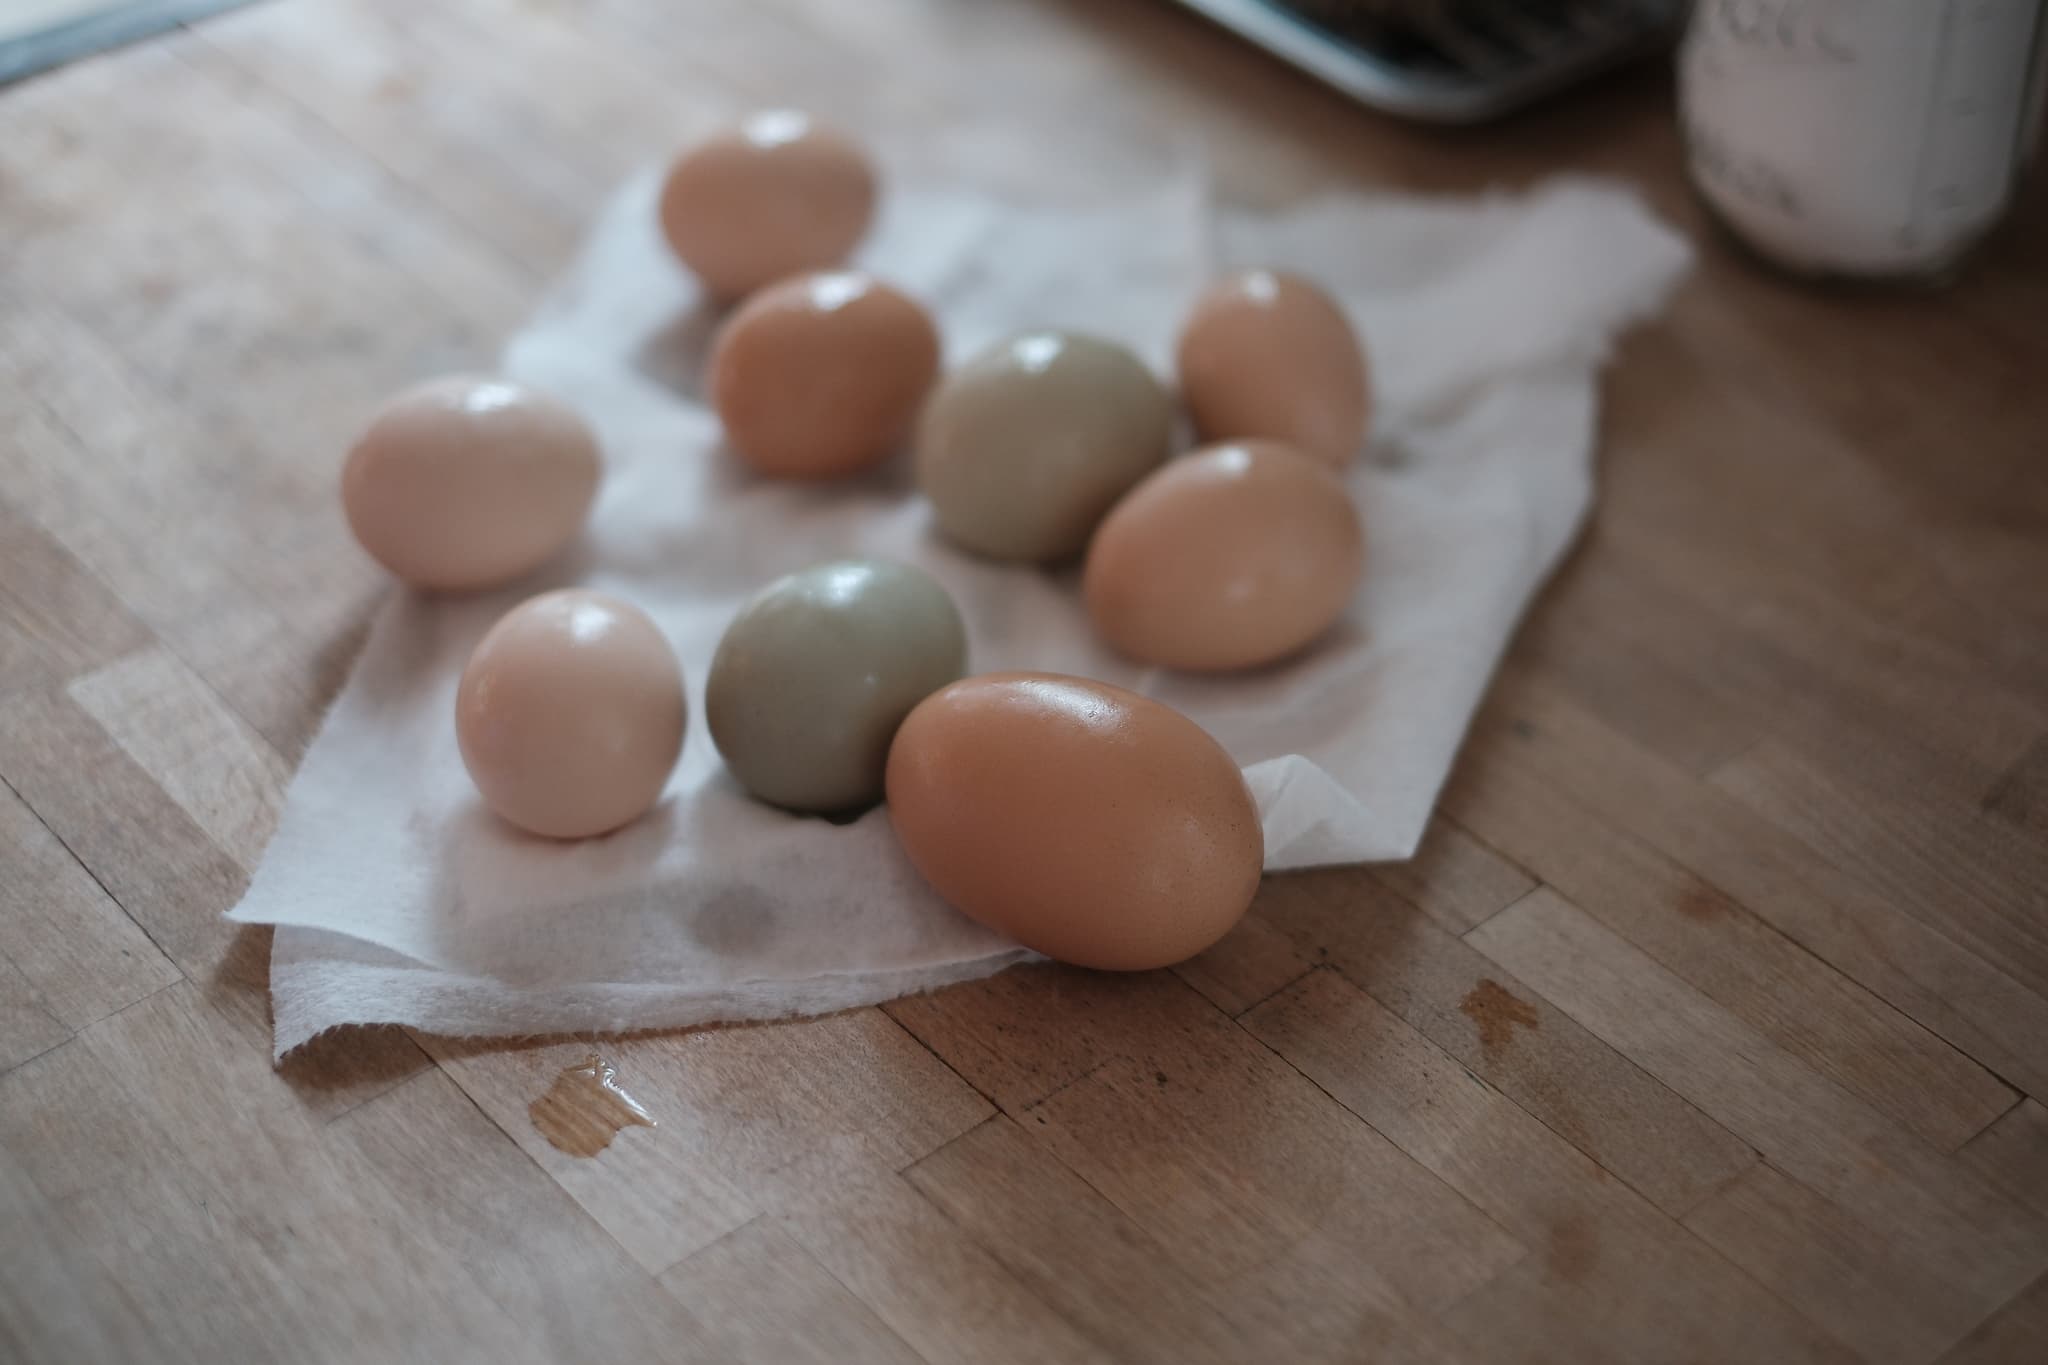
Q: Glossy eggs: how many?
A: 9